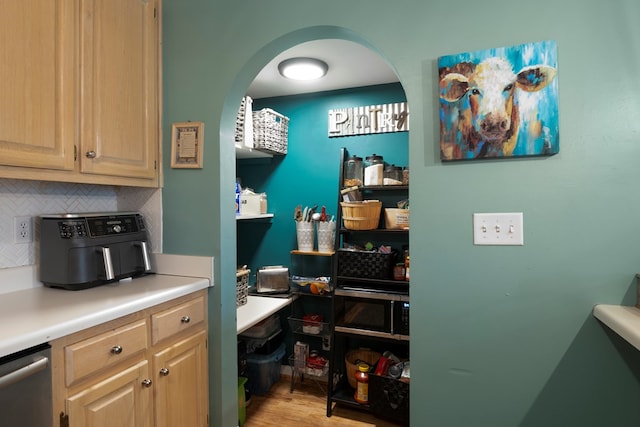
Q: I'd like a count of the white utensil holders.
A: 2